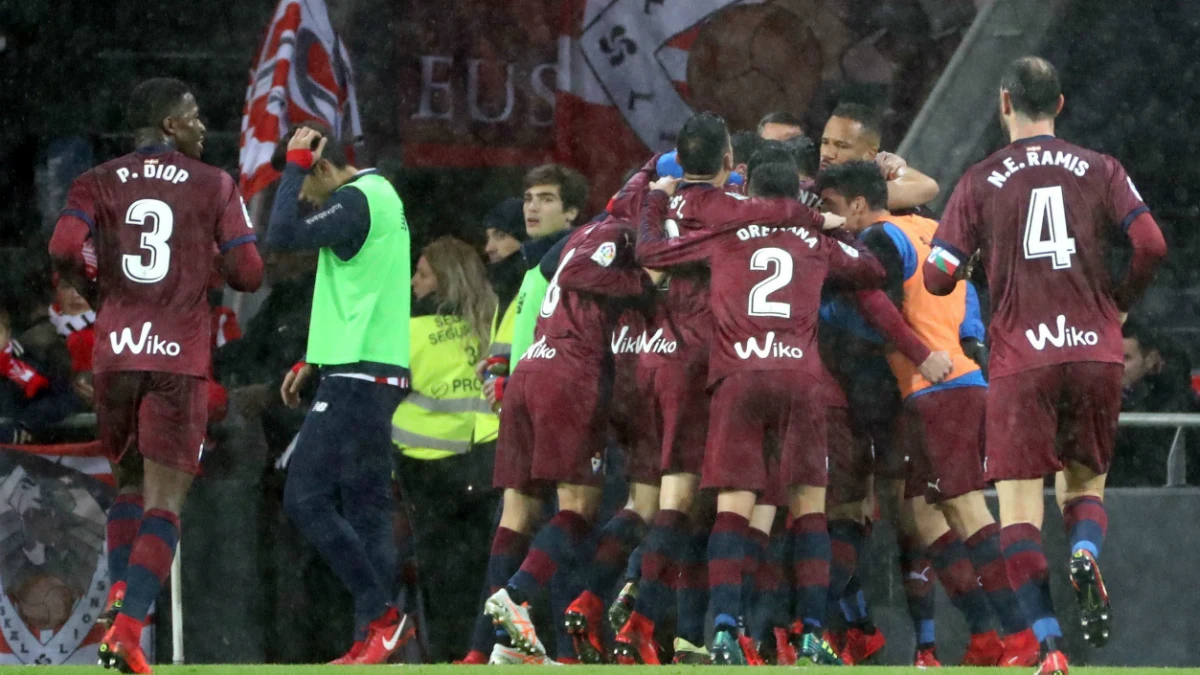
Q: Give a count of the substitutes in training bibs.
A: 3